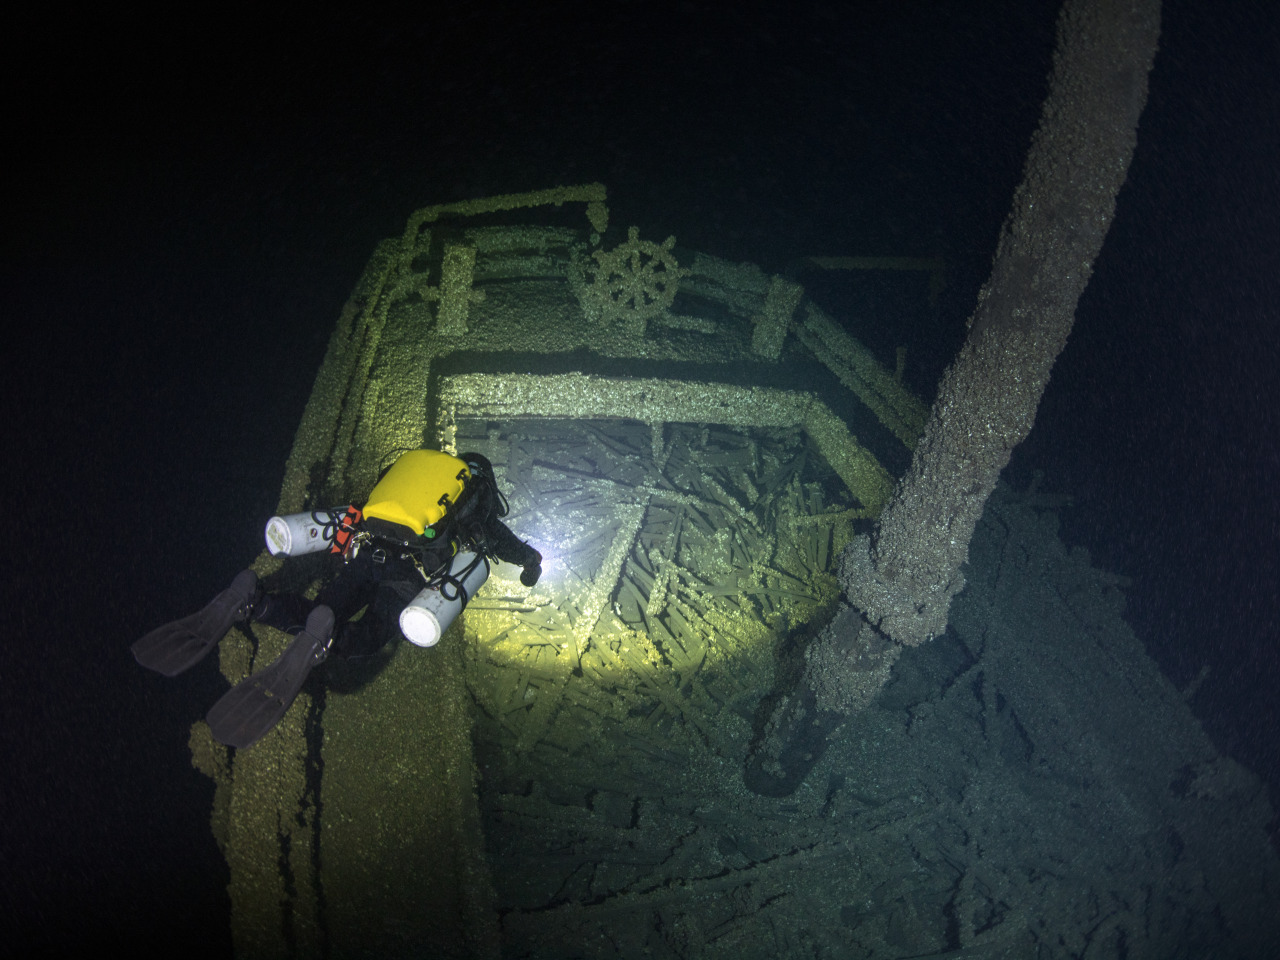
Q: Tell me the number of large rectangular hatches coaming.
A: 1